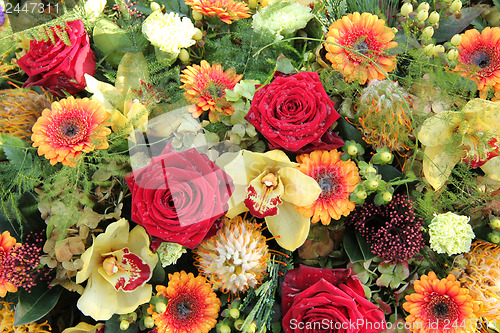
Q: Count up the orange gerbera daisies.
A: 9